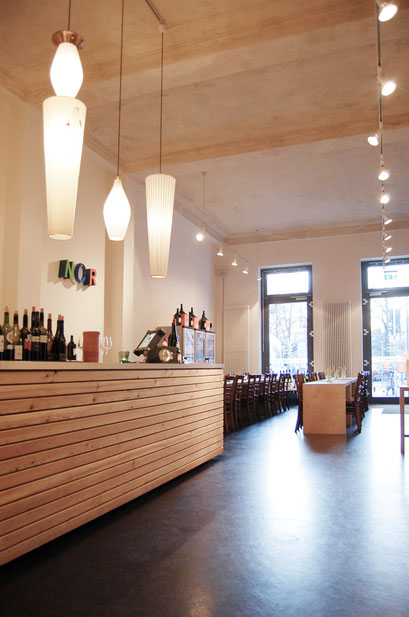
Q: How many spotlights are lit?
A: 14